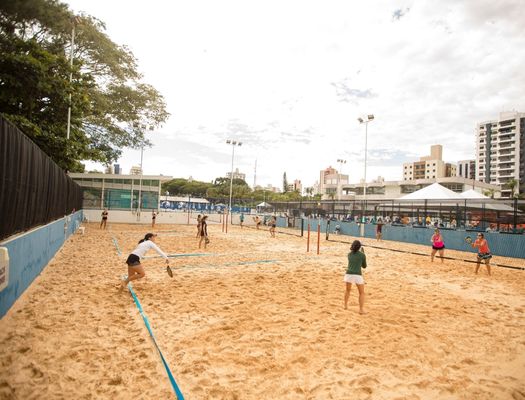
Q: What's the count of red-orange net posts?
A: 4